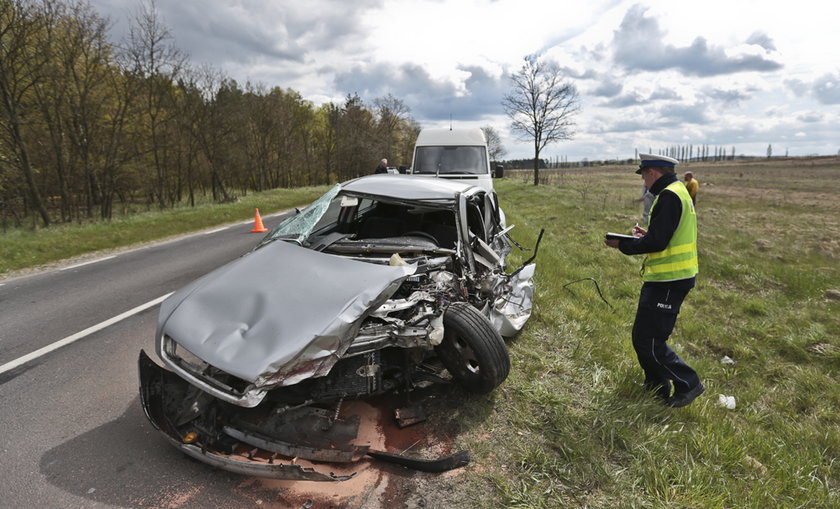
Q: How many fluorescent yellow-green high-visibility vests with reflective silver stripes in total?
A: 1